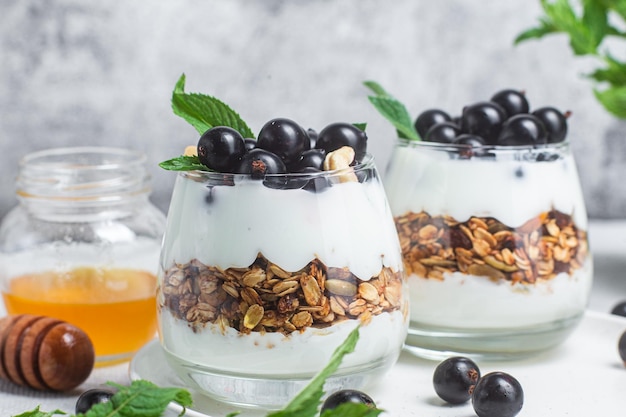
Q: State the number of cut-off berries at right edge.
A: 2